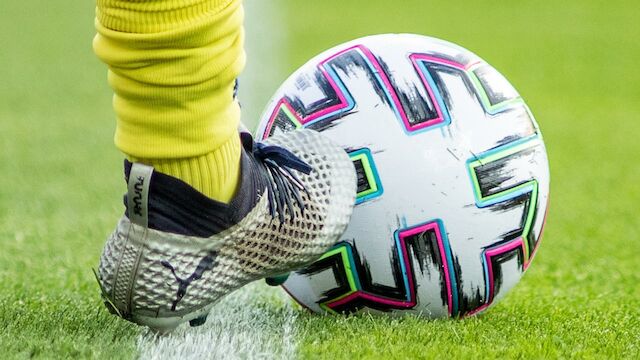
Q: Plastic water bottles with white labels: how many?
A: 0